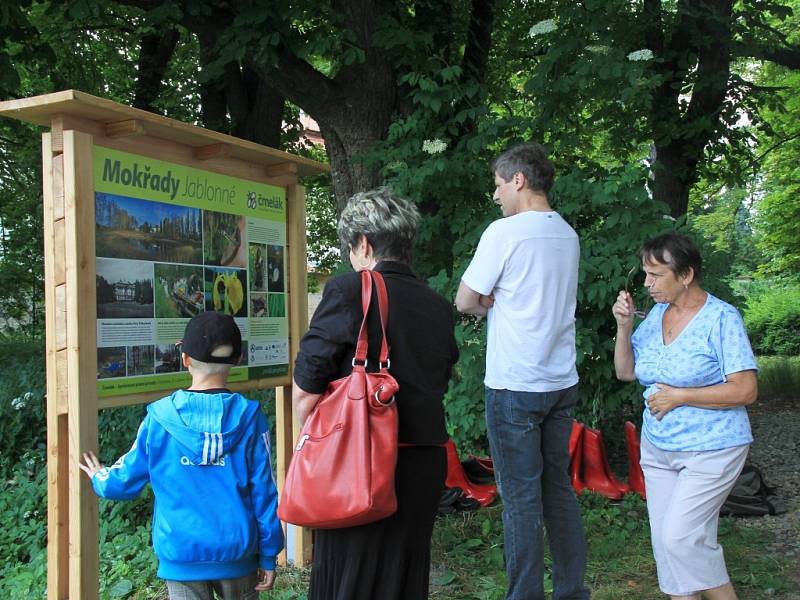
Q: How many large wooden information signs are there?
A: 1